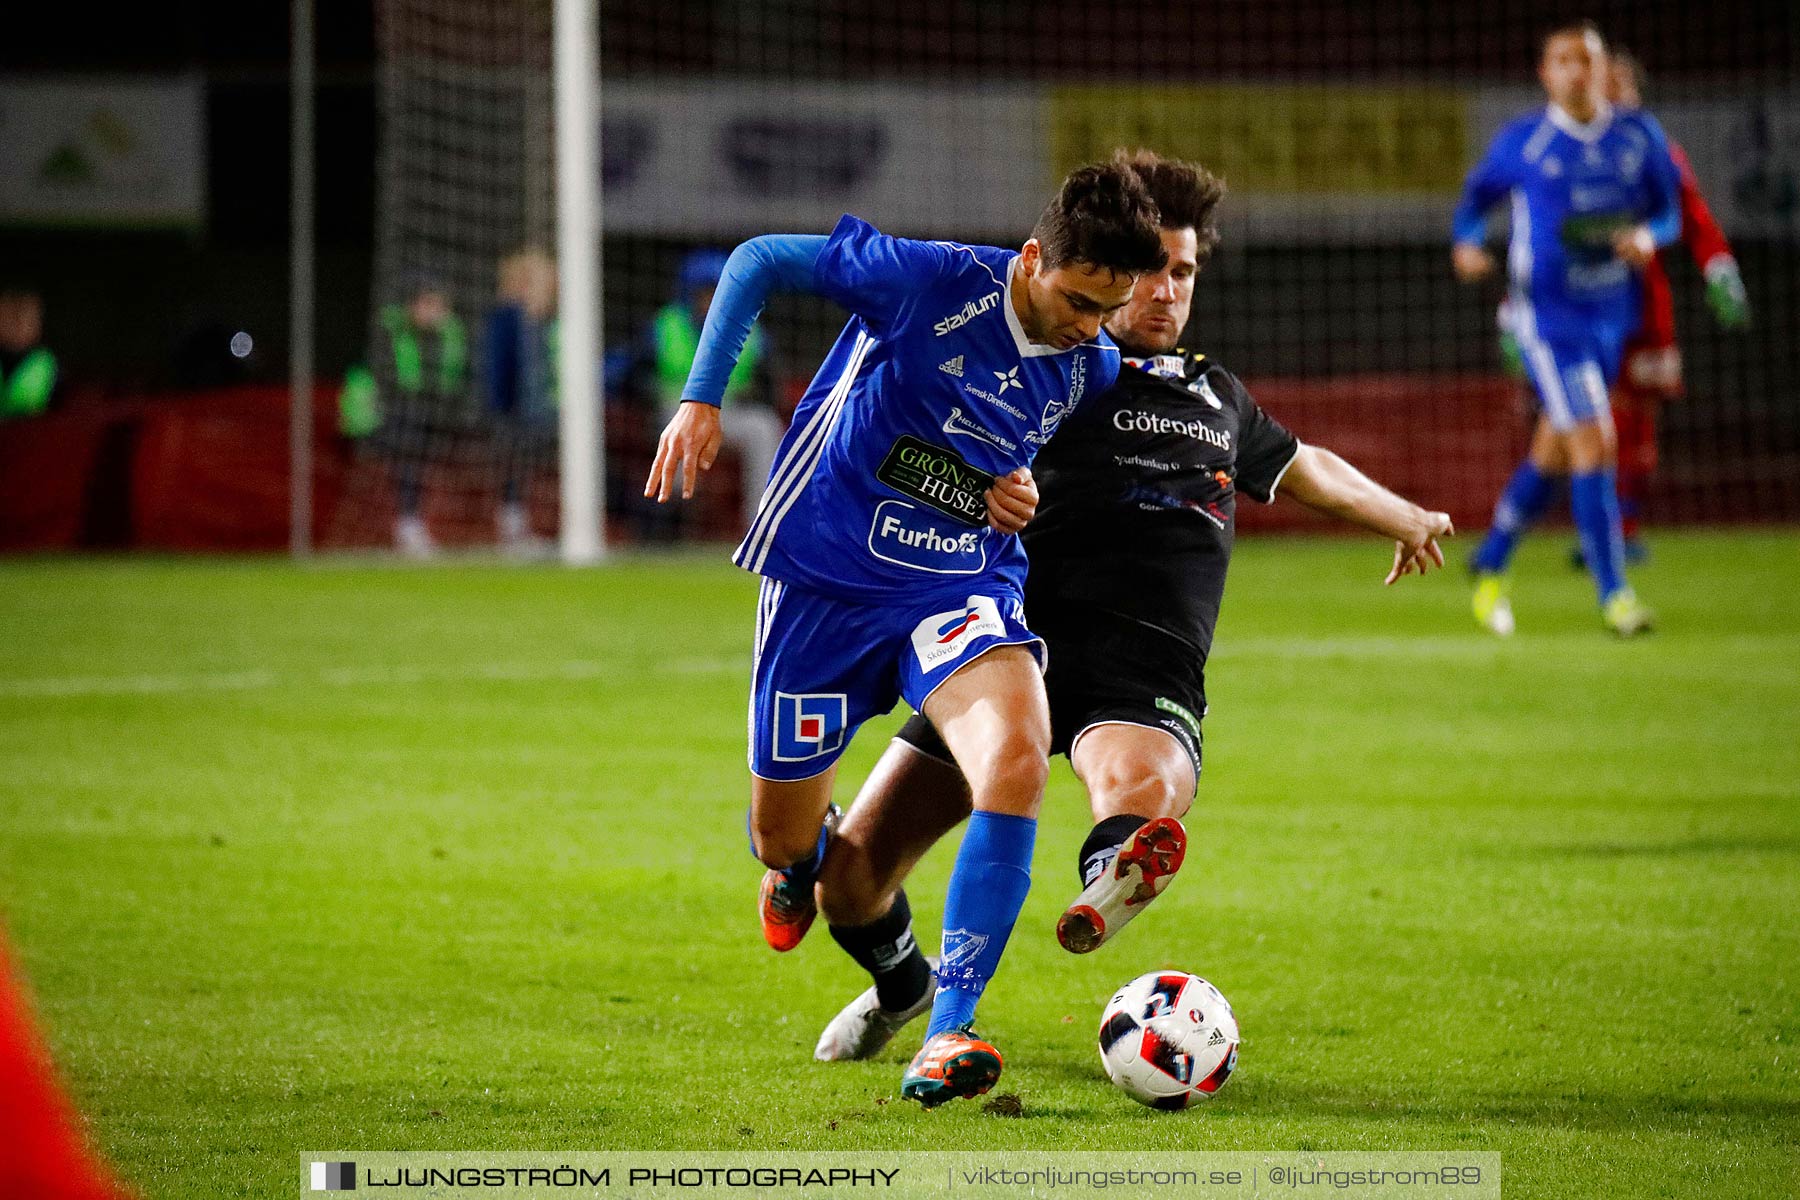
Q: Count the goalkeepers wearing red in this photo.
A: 1